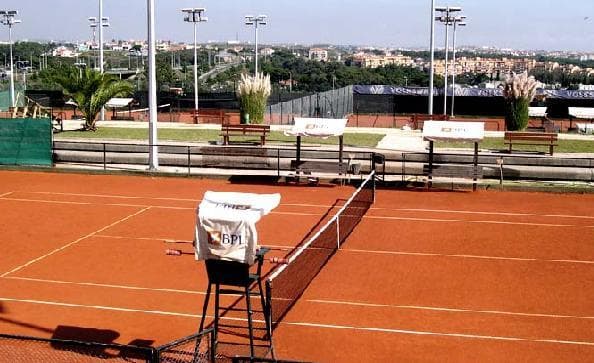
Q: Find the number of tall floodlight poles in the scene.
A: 8